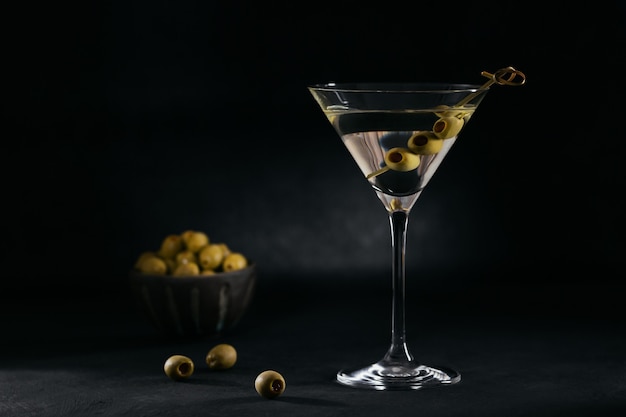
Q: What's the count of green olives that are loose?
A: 3